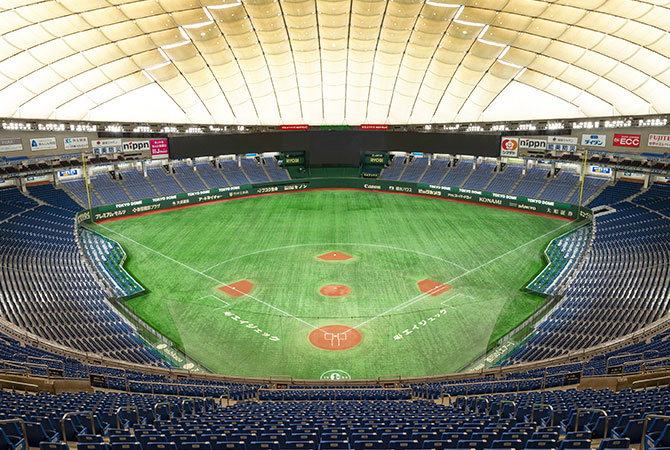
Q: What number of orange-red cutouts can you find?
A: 5